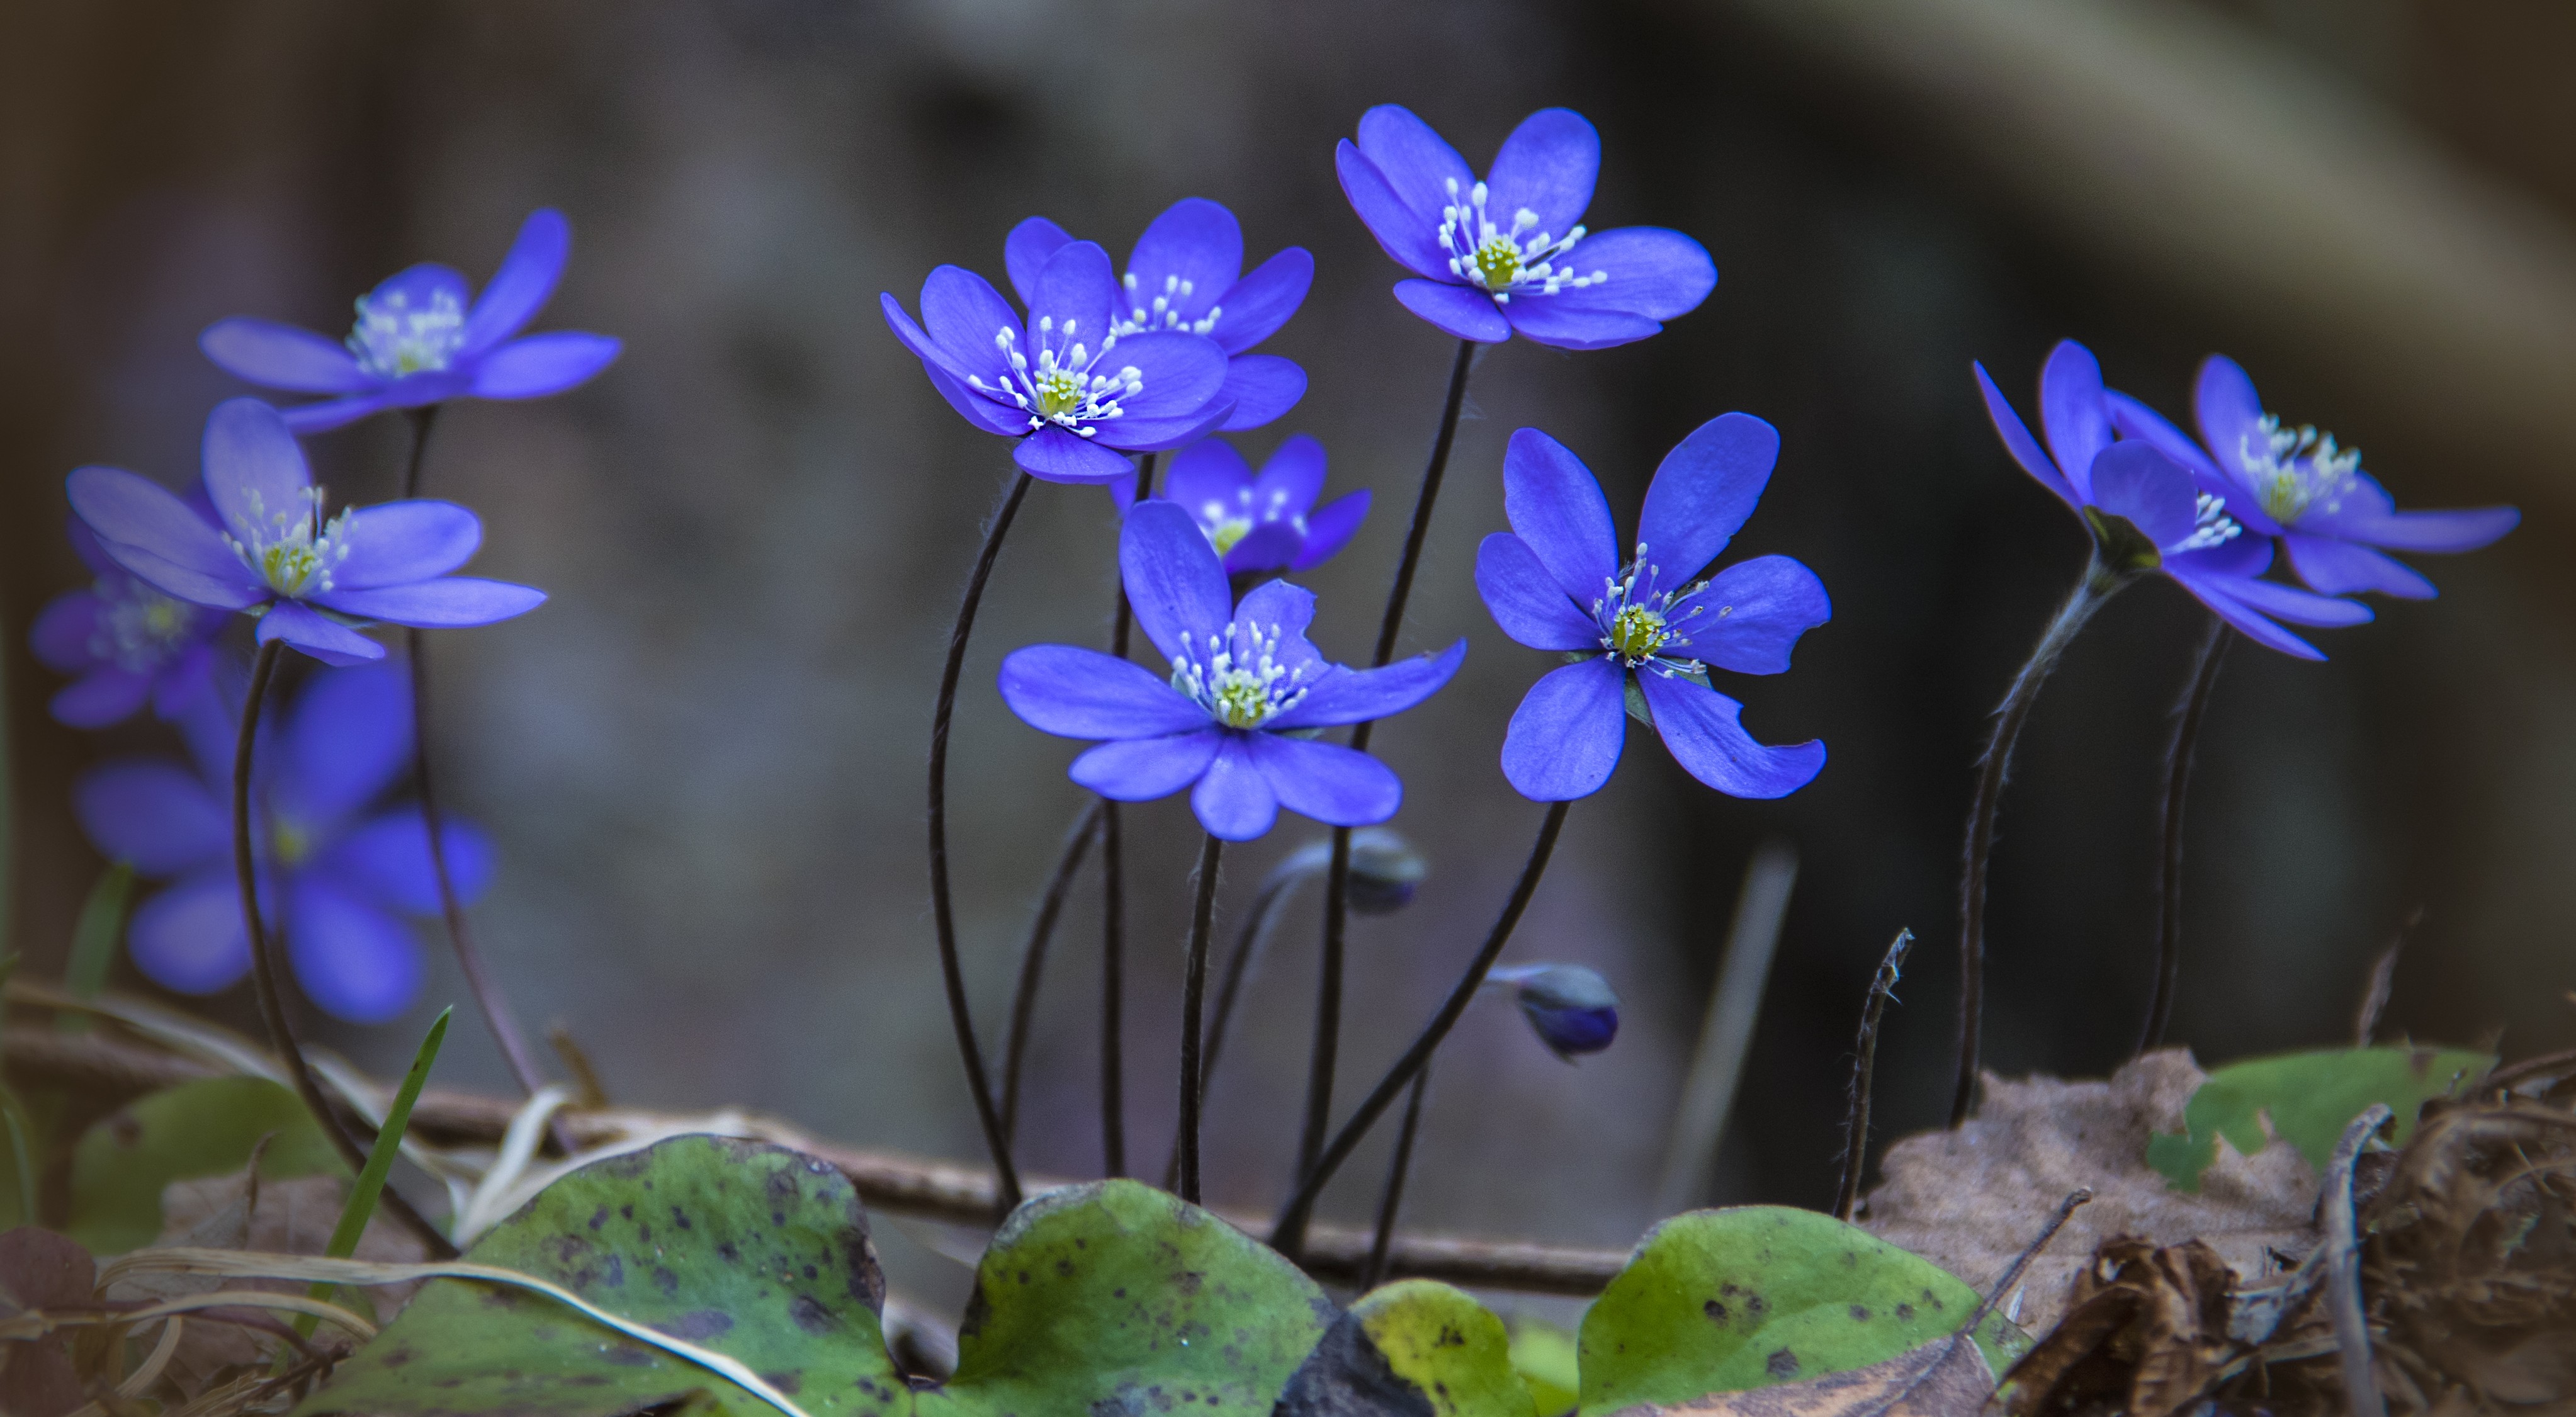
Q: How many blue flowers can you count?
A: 12